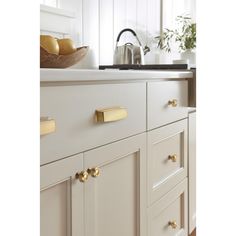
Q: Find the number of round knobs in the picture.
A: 5